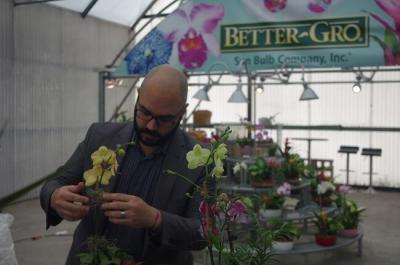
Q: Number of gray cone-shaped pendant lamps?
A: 3